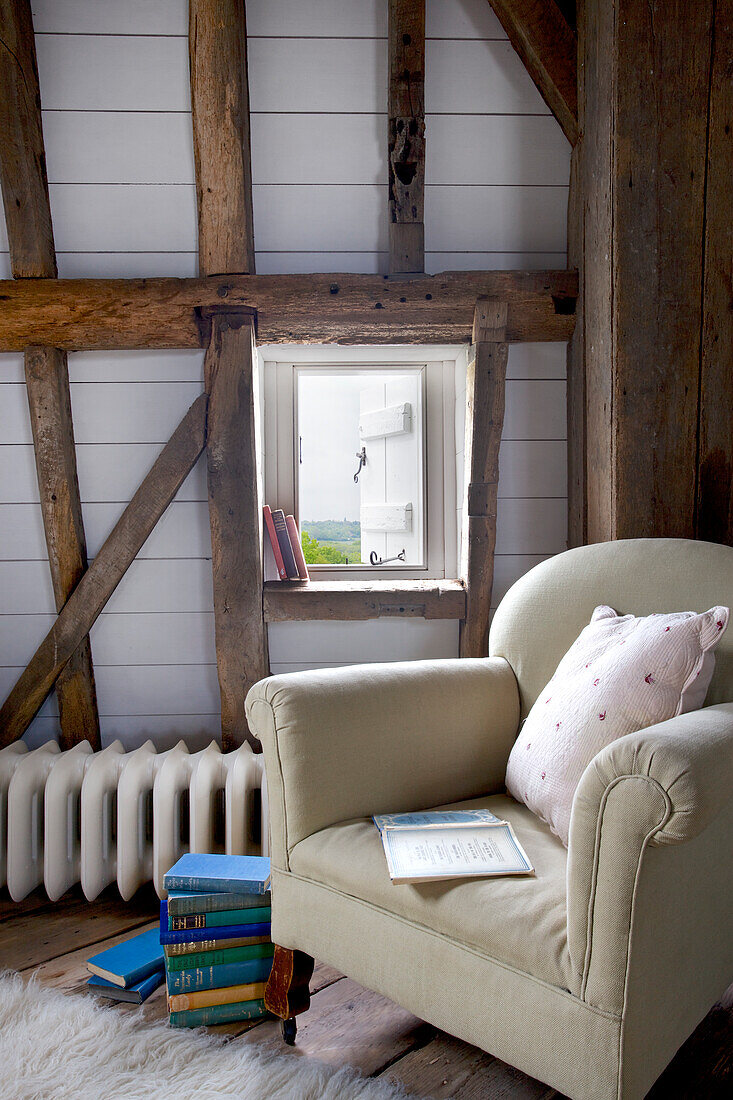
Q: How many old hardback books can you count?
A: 15